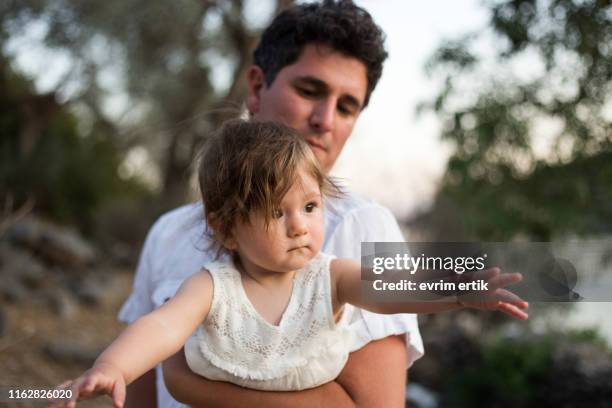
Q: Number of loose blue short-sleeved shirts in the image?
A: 0